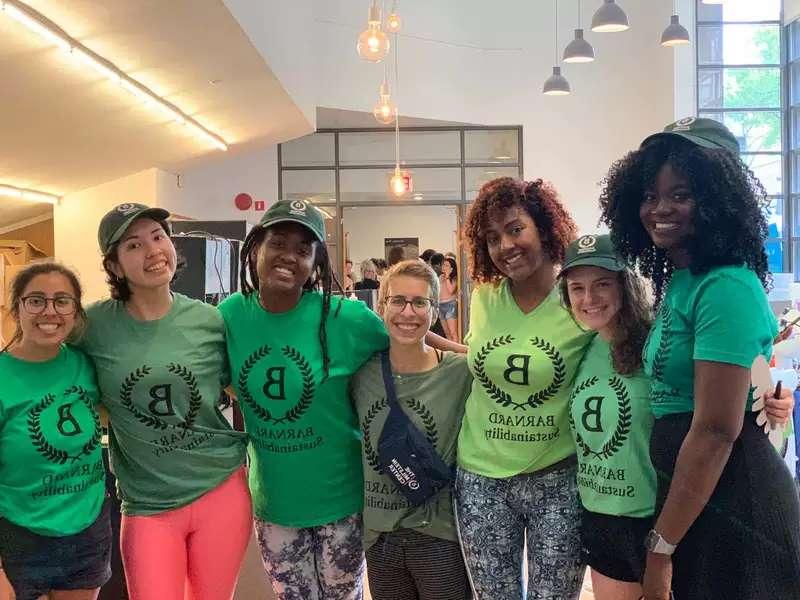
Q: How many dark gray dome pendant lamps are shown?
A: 4